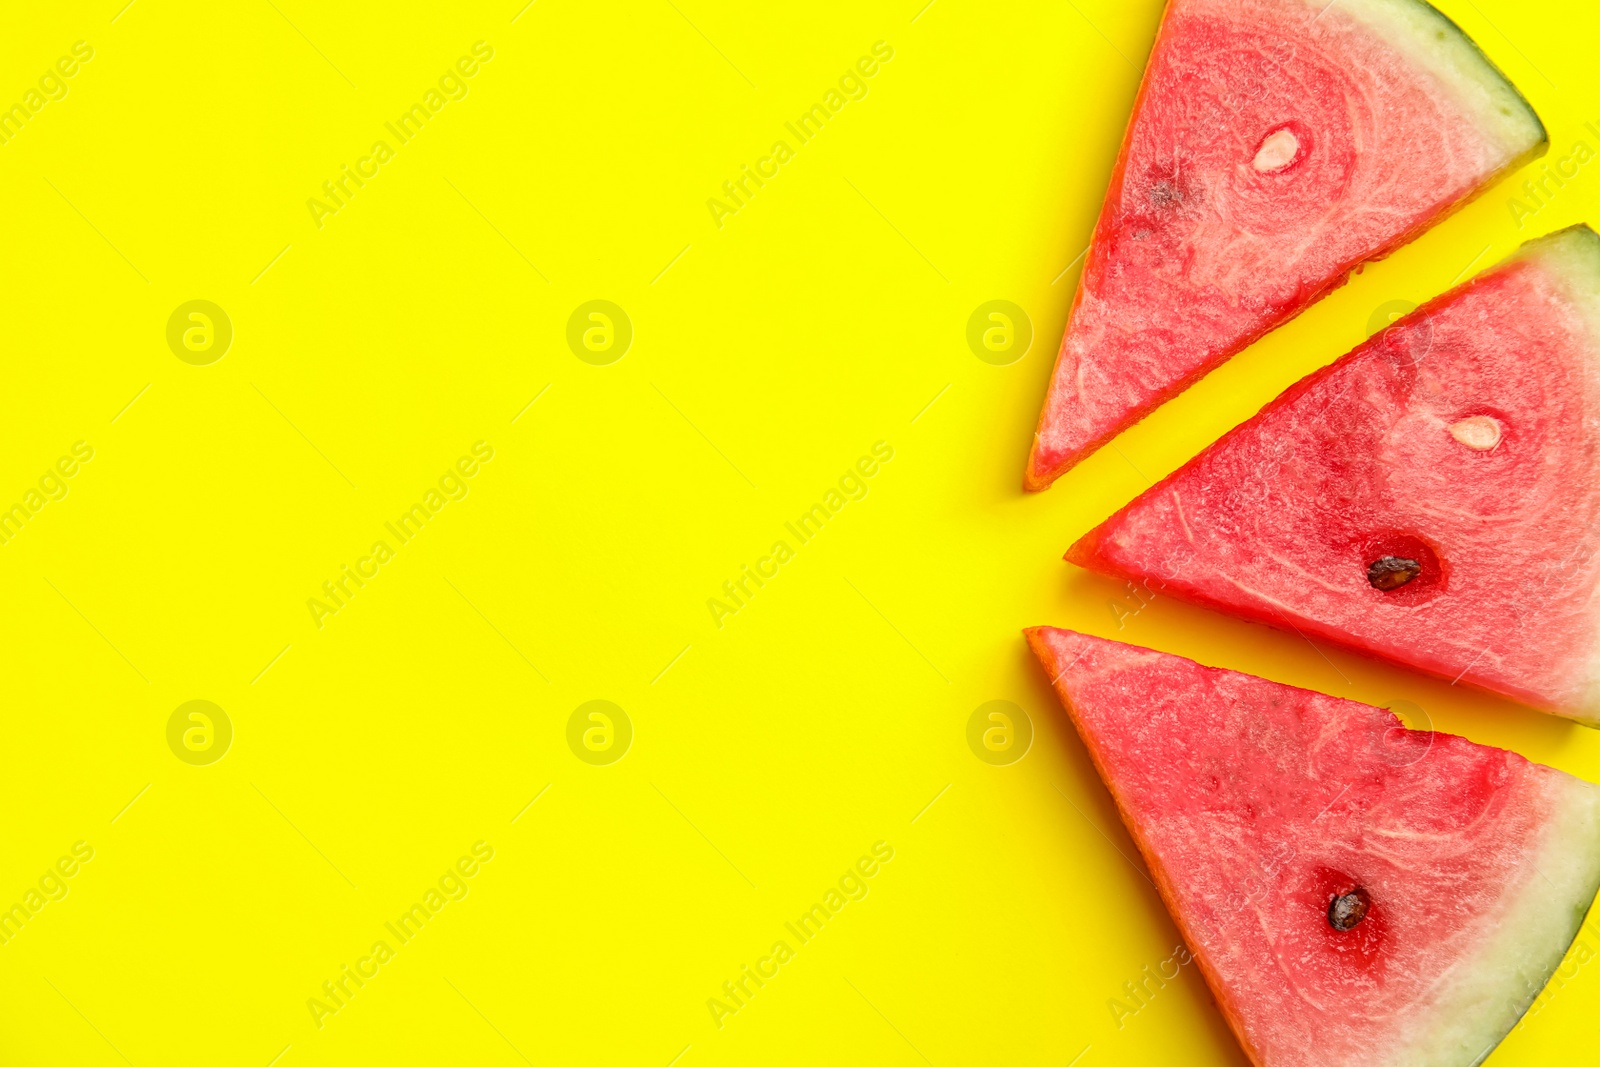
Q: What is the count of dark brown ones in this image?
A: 2